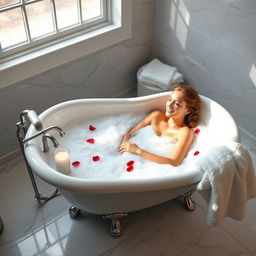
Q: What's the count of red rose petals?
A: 8